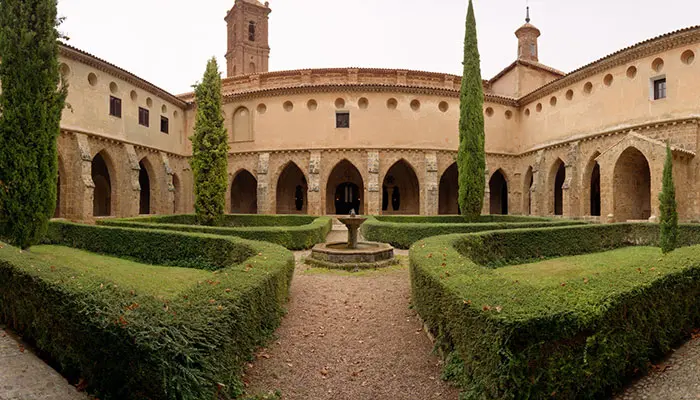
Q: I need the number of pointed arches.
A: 14